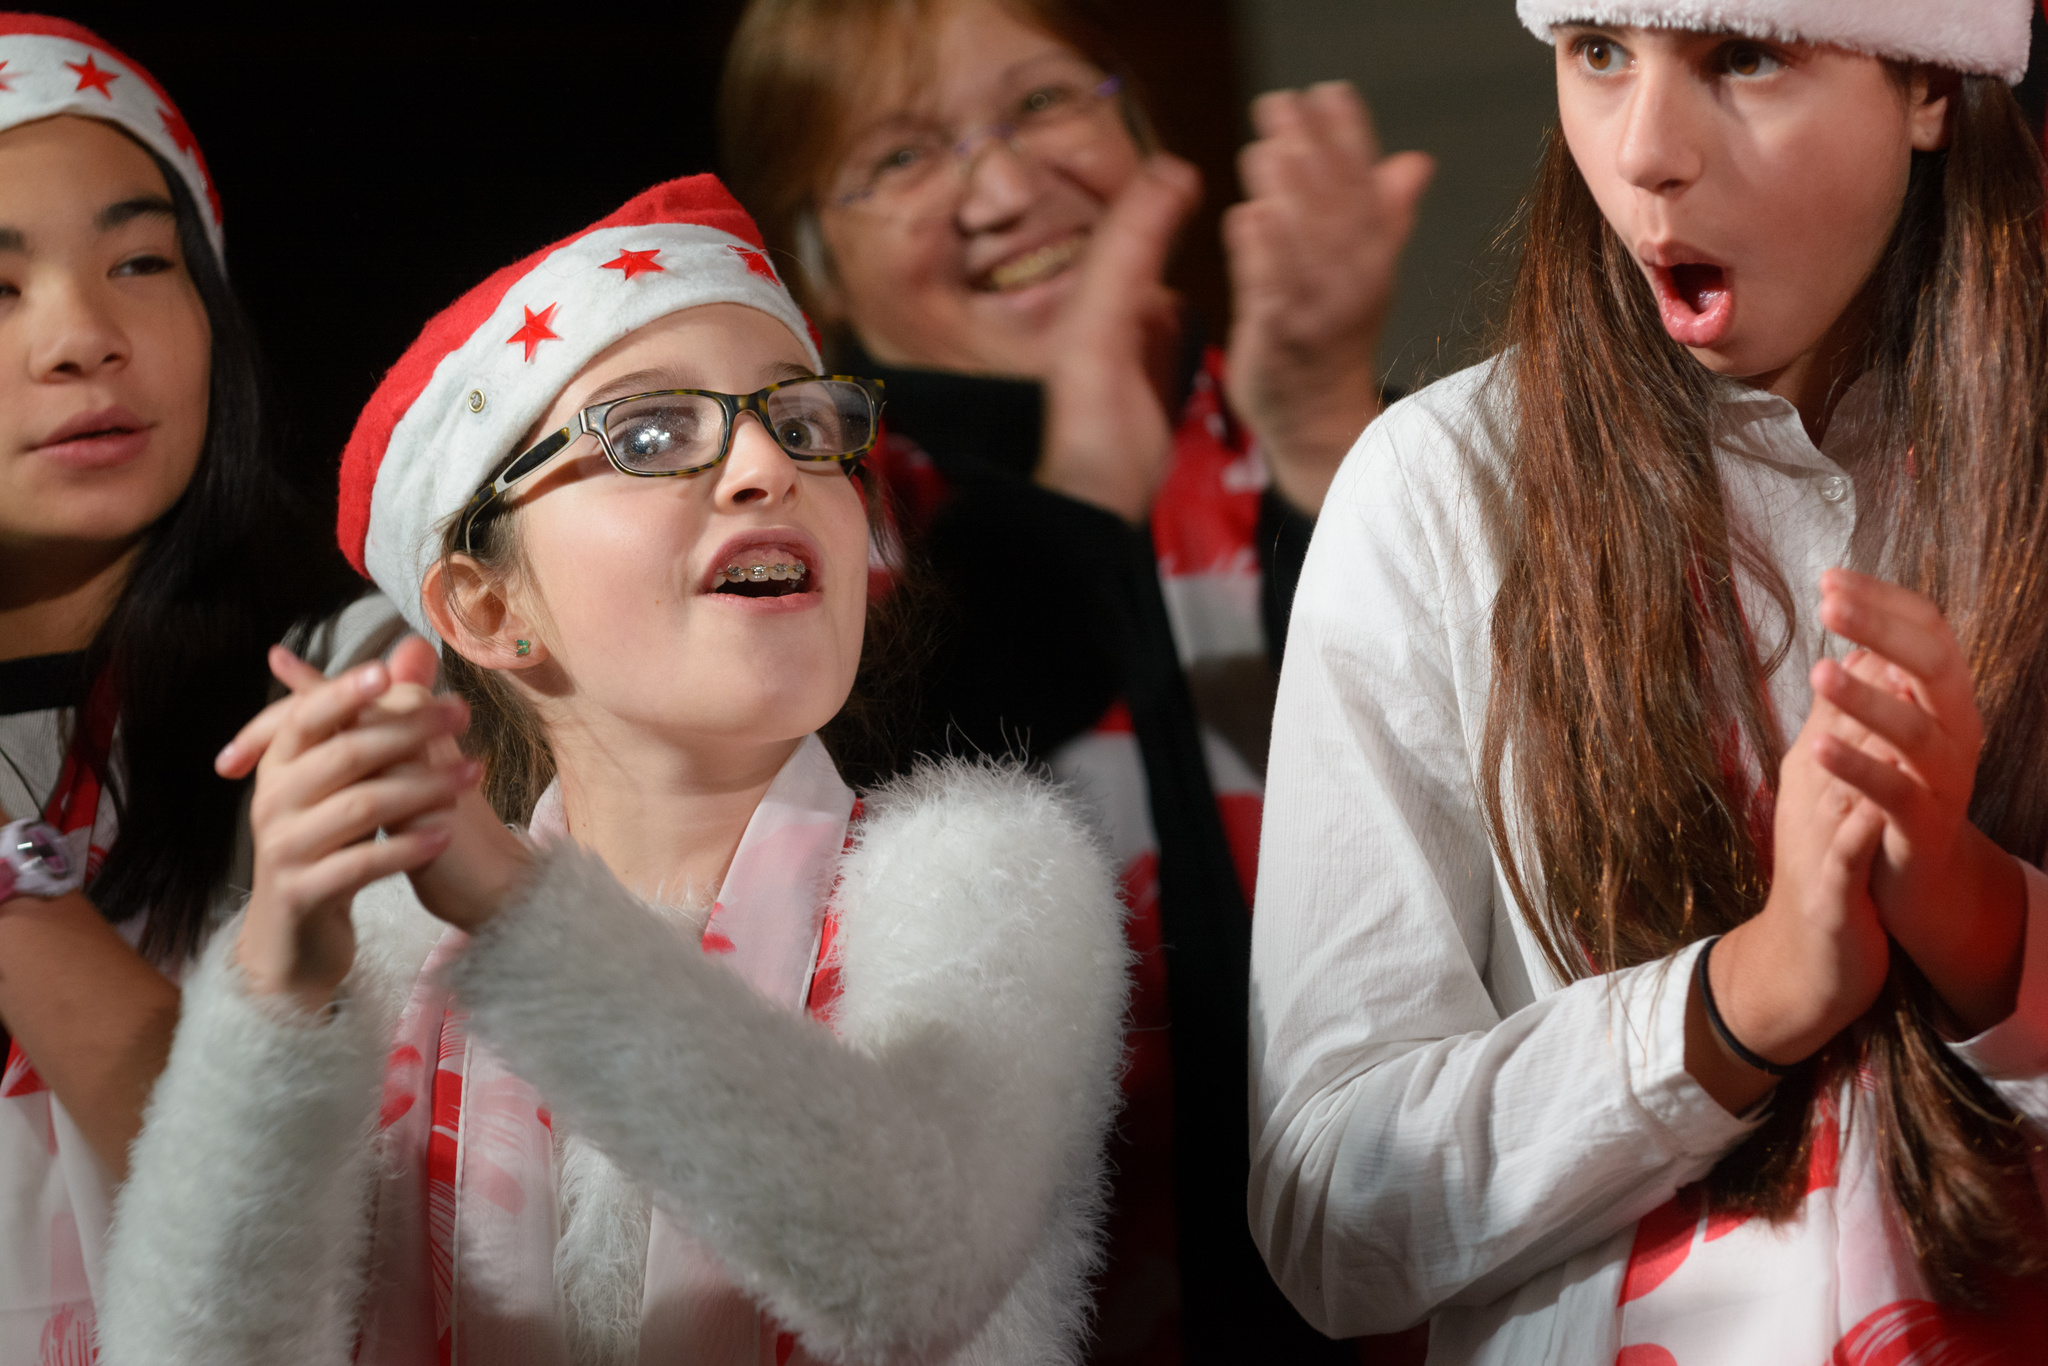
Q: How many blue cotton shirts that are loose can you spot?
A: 0